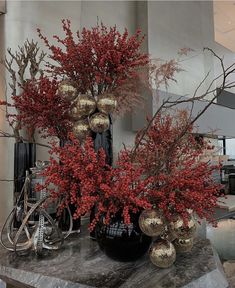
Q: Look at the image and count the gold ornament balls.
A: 10